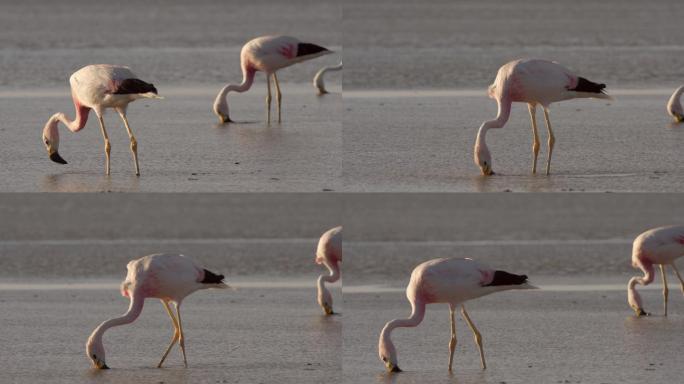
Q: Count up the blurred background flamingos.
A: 5